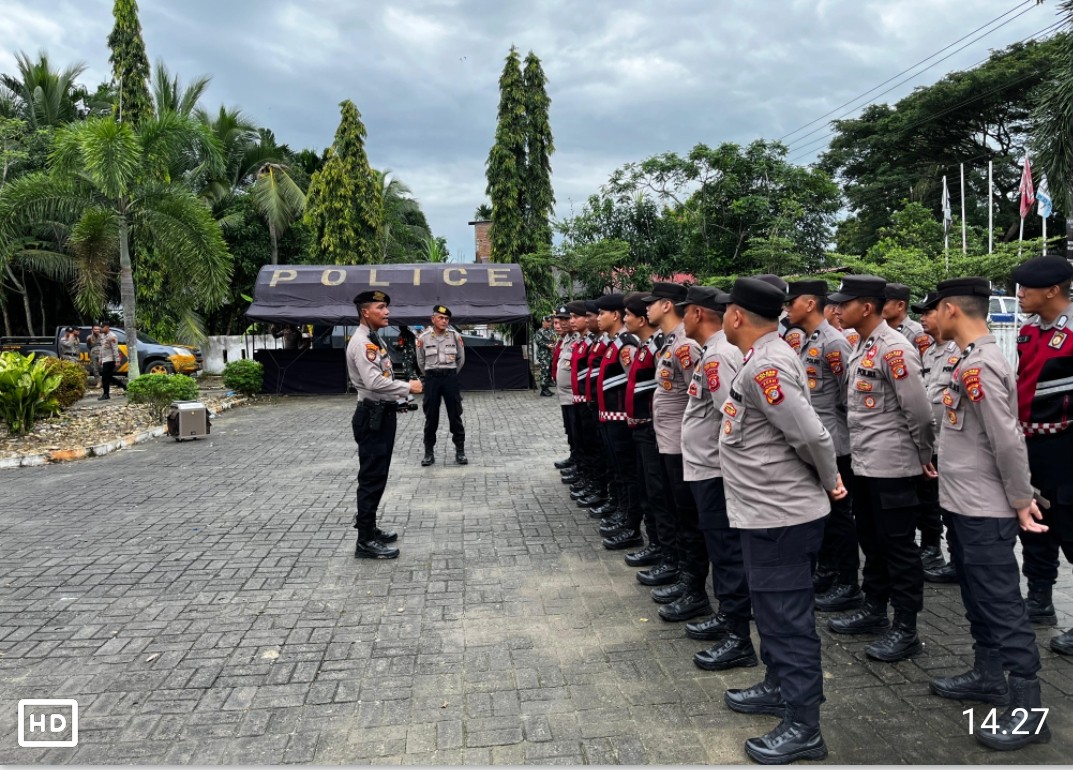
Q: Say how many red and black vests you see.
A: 6